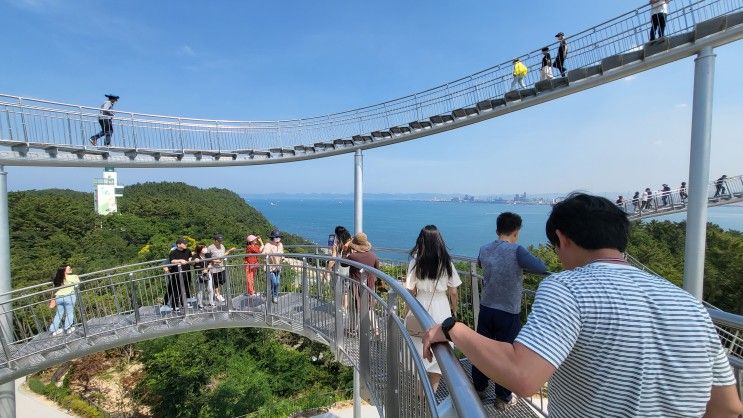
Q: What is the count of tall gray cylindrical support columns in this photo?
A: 3